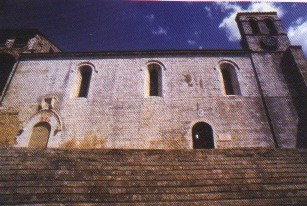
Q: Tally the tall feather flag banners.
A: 0